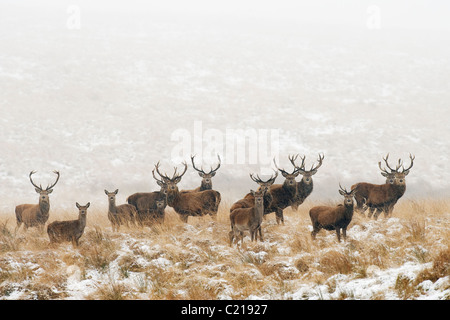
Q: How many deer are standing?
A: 14